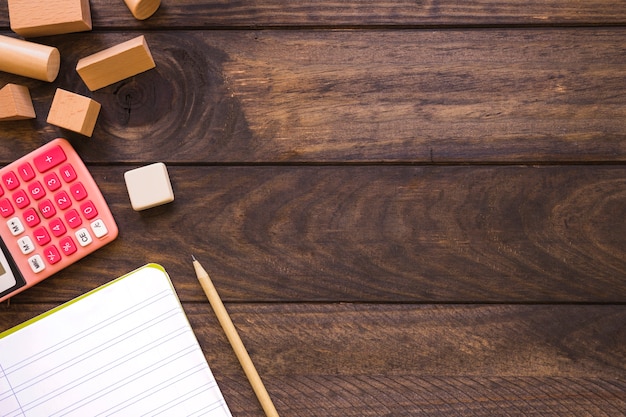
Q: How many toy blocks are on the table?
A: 7